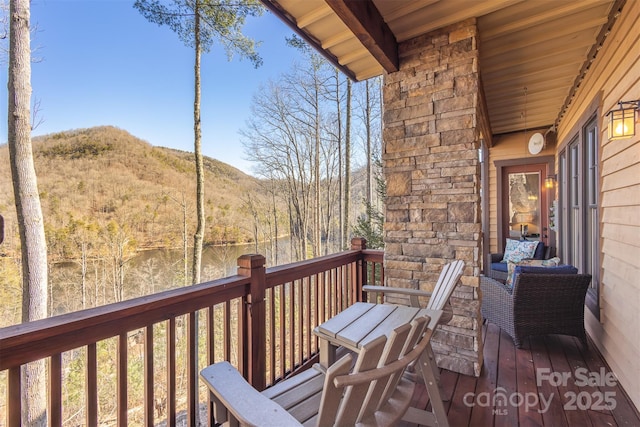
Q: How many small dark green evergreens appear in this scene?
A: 1